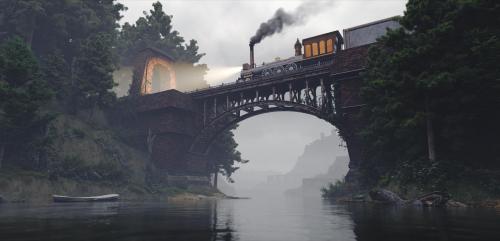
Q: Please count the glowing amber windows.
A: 4